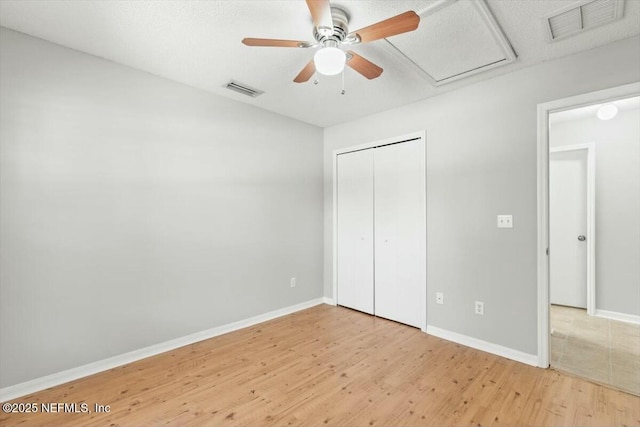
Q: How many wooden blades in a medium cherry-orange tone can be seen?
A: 5